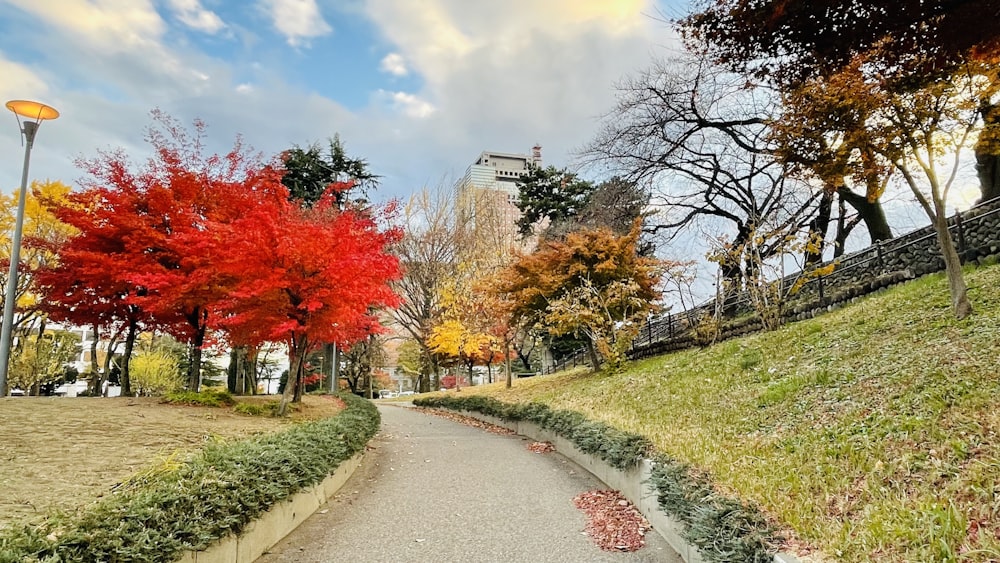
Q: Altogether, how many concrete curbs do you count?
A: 2